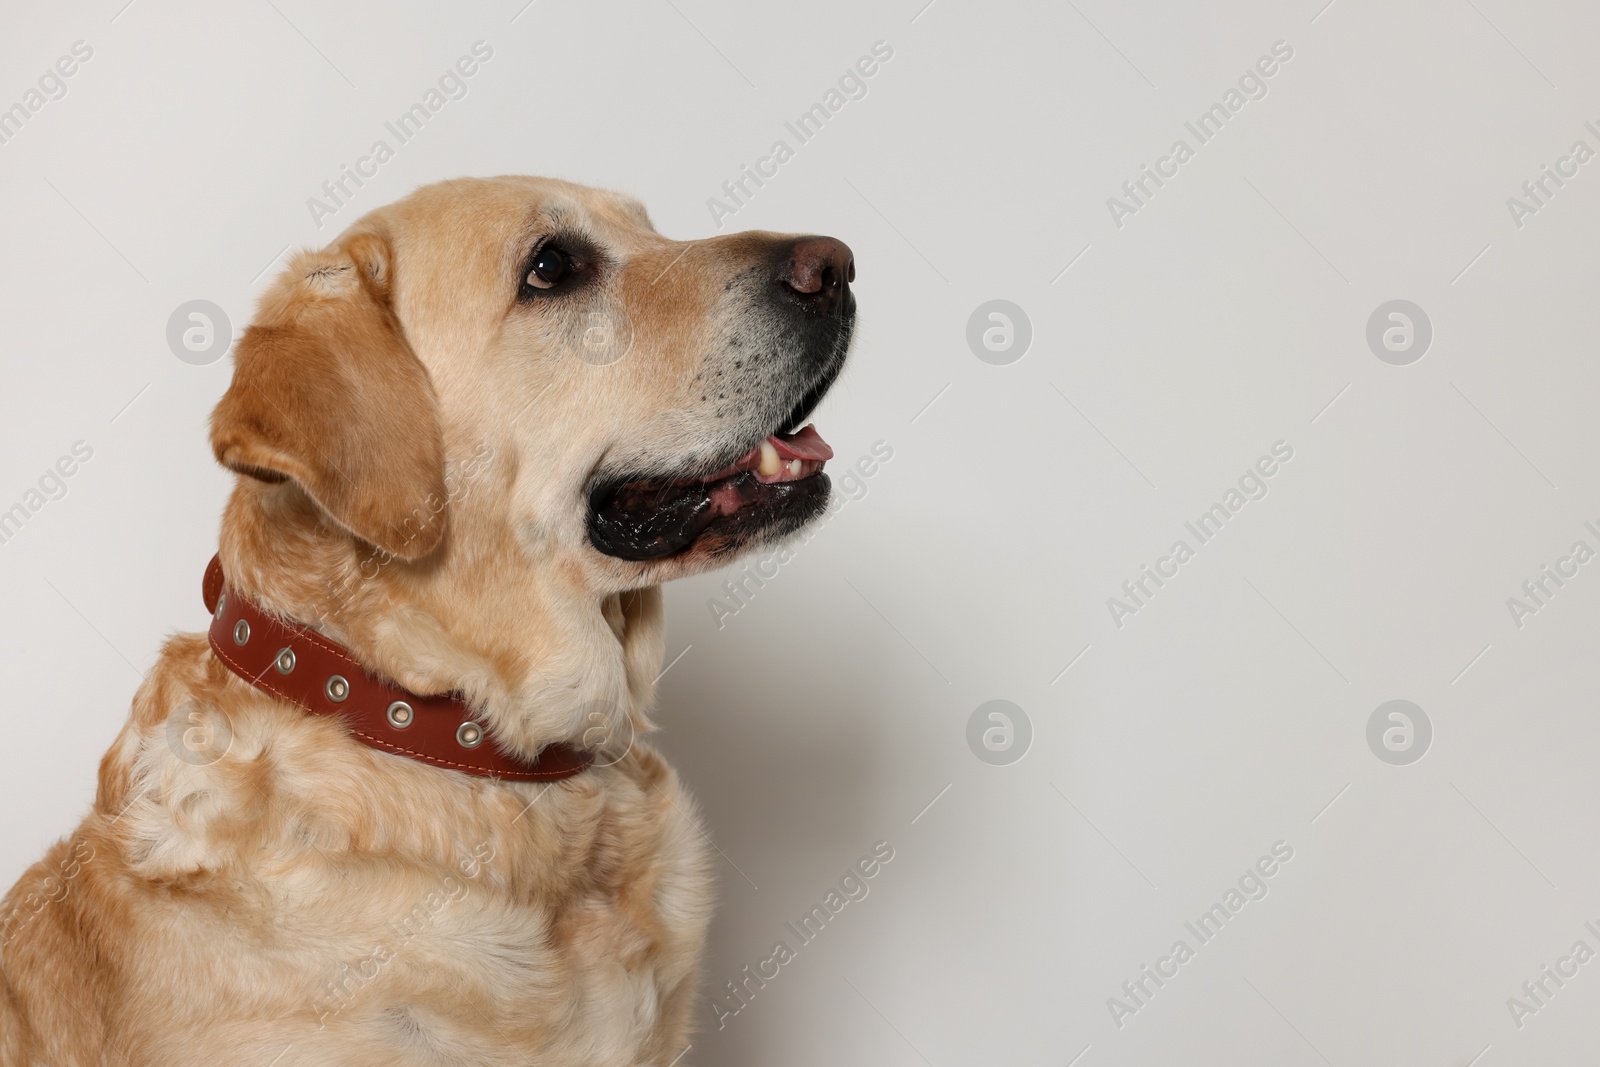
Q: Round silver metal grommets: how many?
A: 6